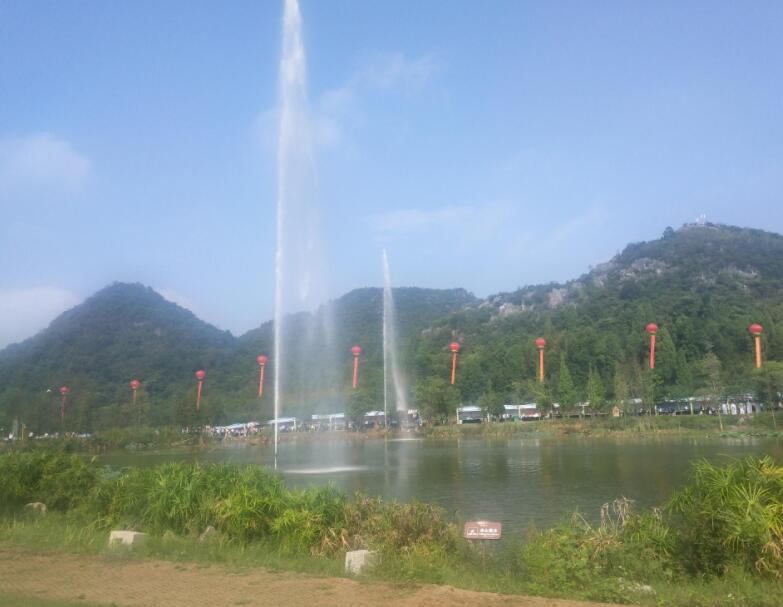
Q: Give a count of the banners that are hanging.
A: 9